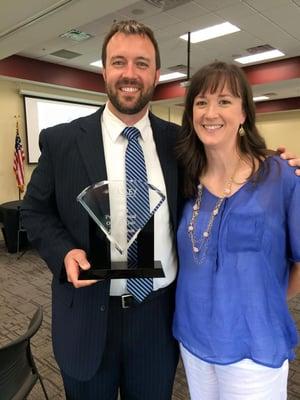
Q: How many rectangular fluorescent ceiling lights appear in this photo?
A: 5